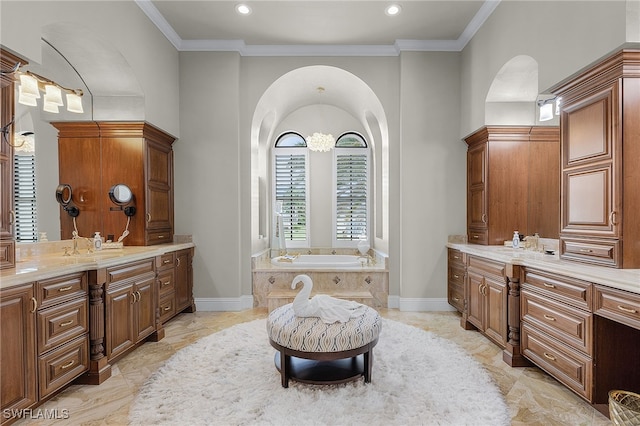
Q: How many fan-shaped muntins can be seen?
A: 2